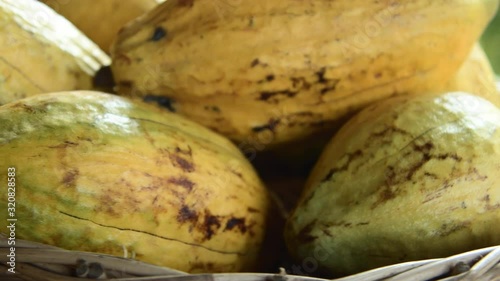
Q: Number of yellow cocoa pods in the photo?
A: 6